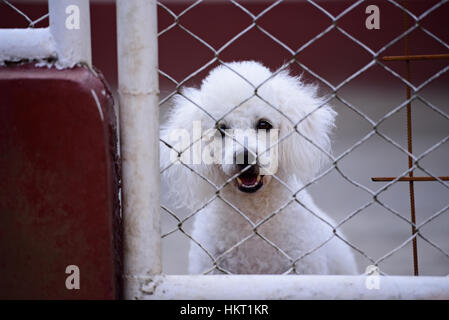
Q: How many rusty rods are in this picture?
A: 3